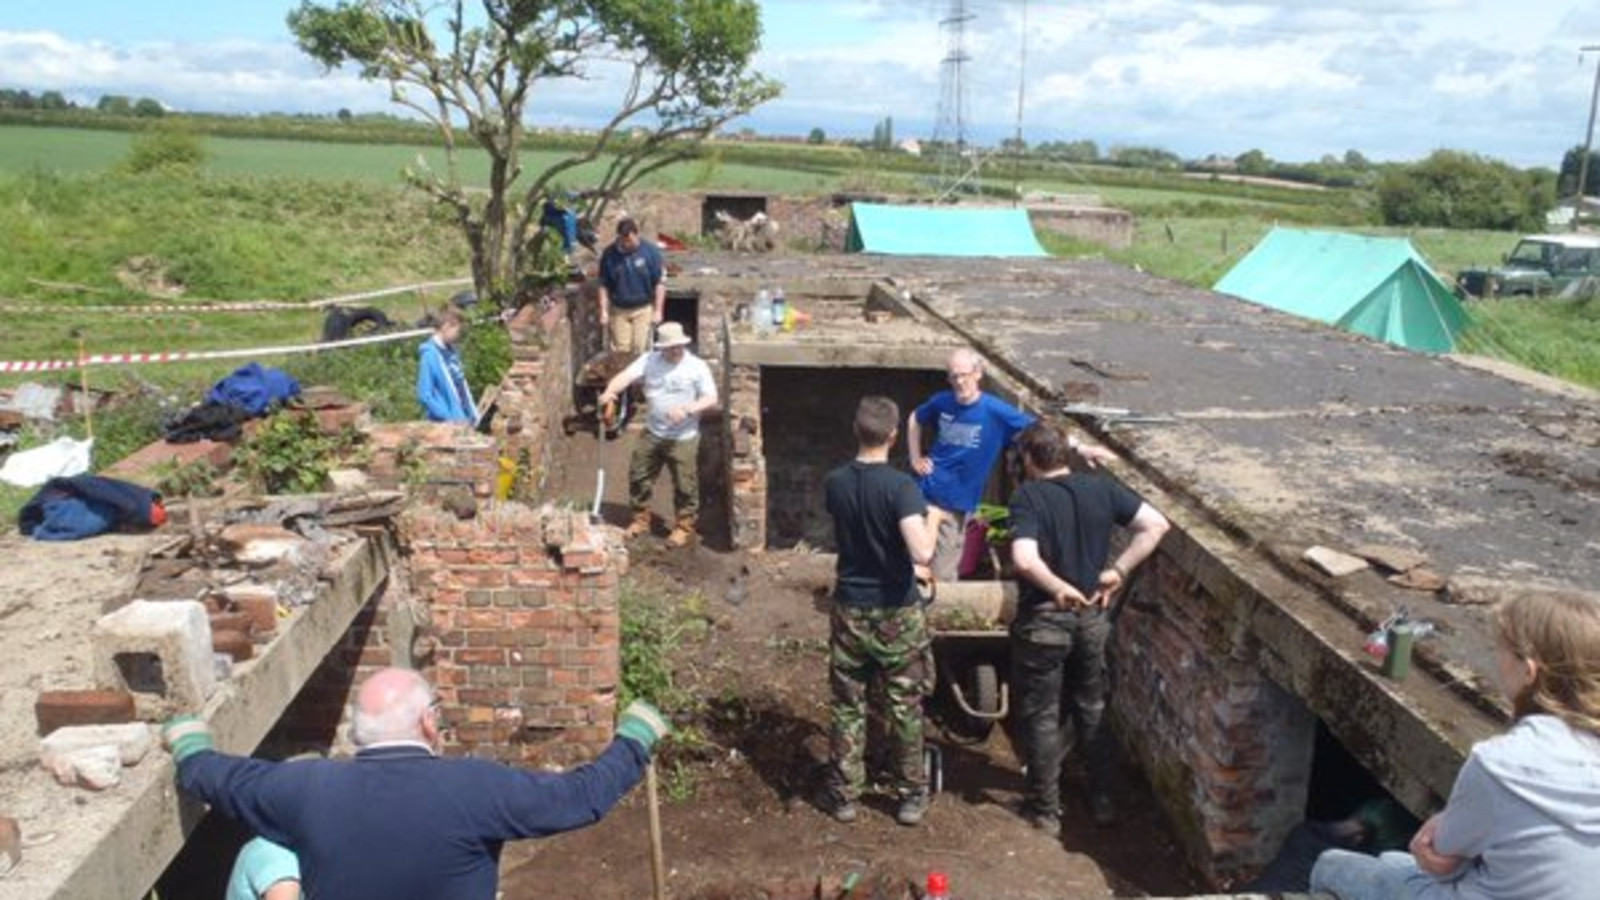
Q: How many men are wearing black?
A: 2